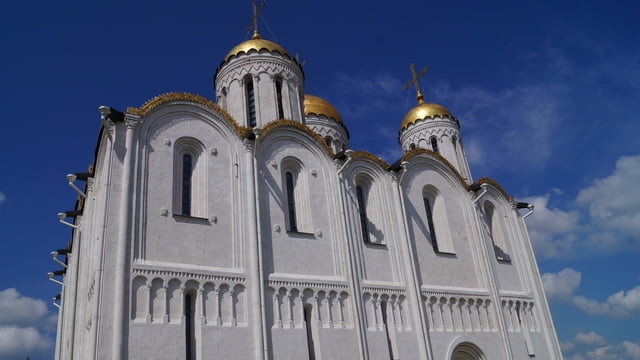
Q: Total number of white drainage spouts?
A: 11